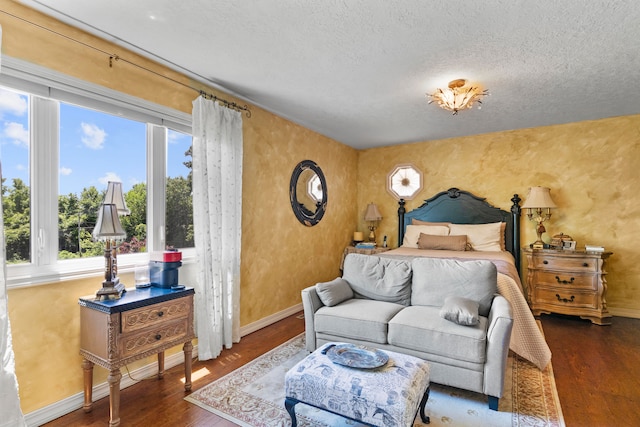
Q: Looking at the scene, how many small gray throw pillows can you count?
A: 2